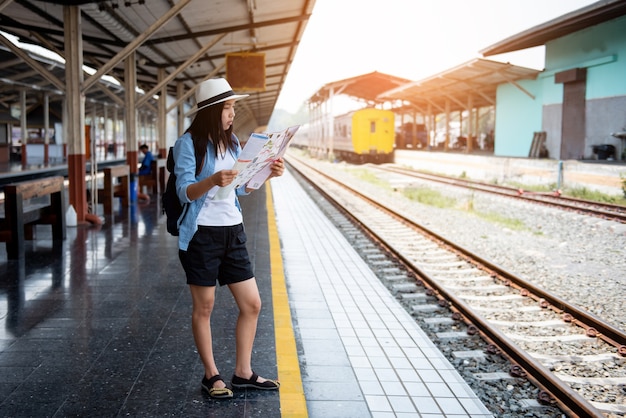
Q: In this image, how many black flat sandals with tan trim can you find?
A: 2